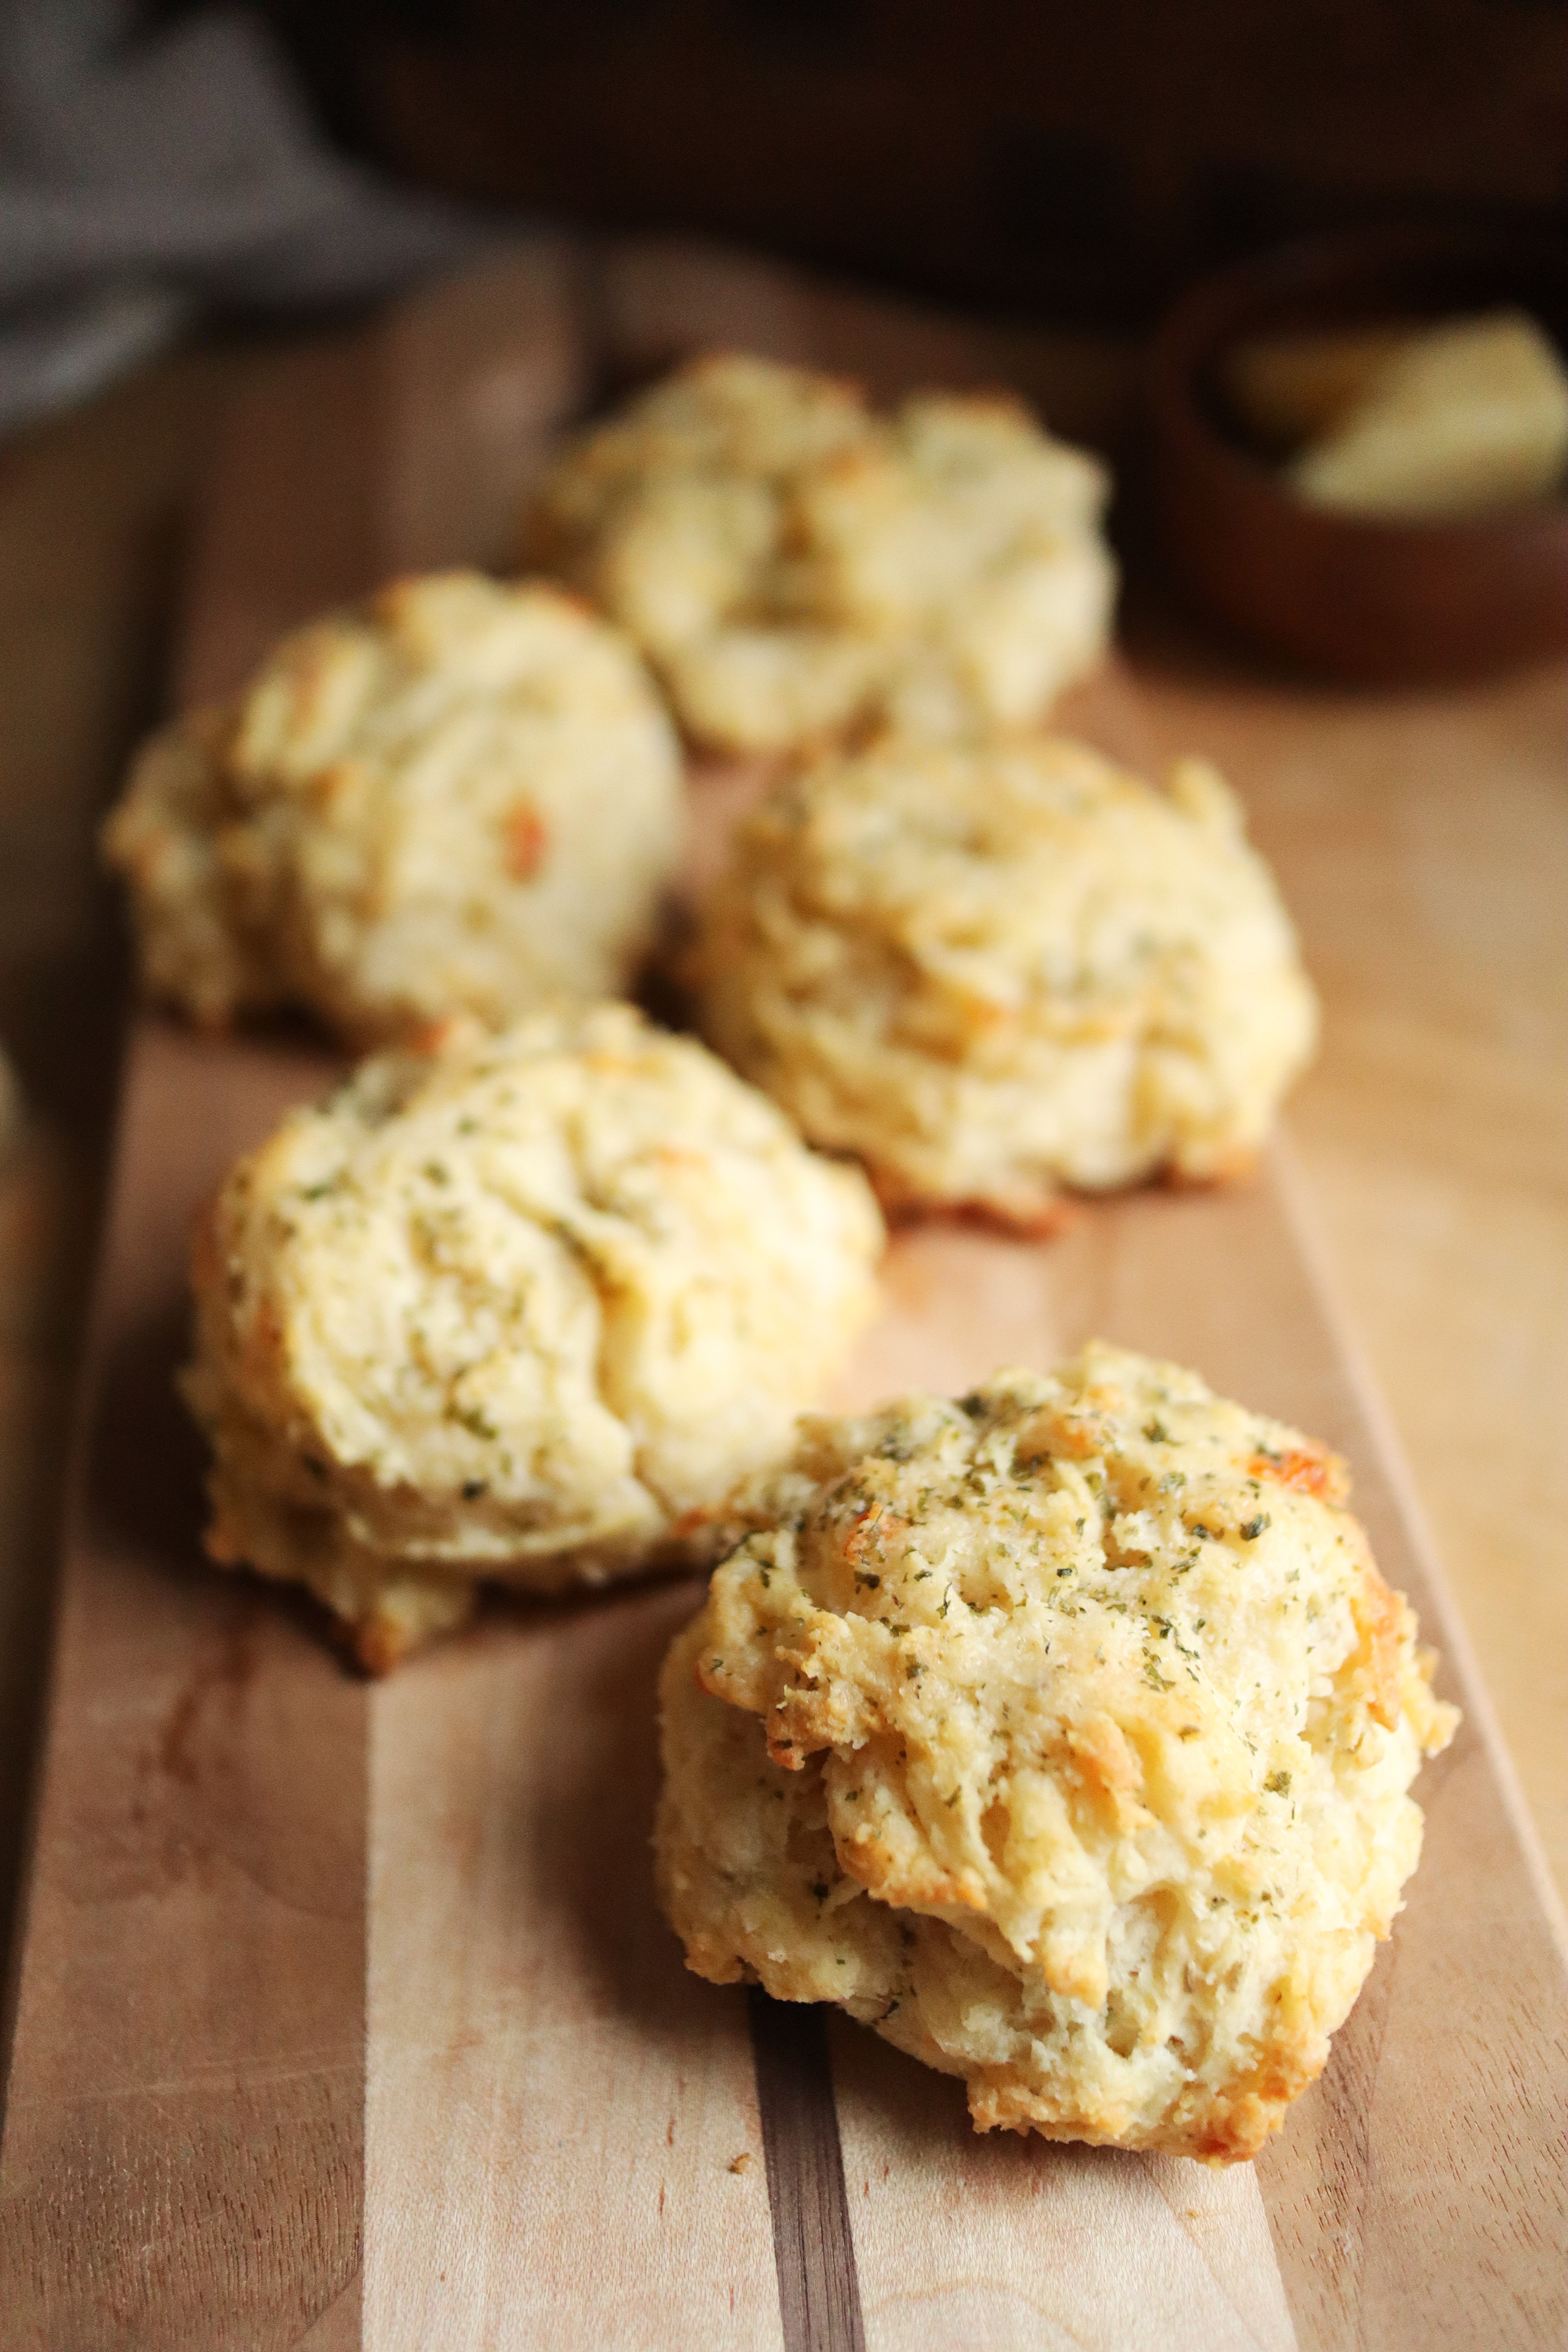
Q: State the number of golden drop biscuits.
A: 5